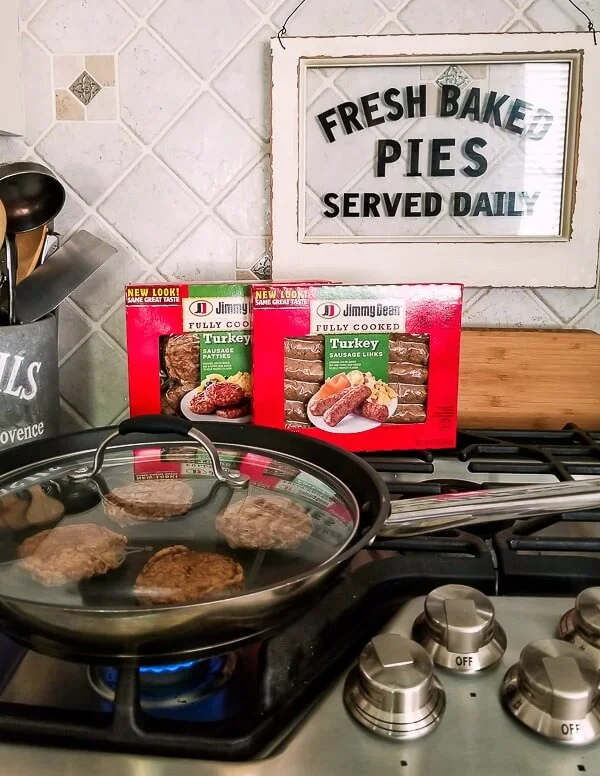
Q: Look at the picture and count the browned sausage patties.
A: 4